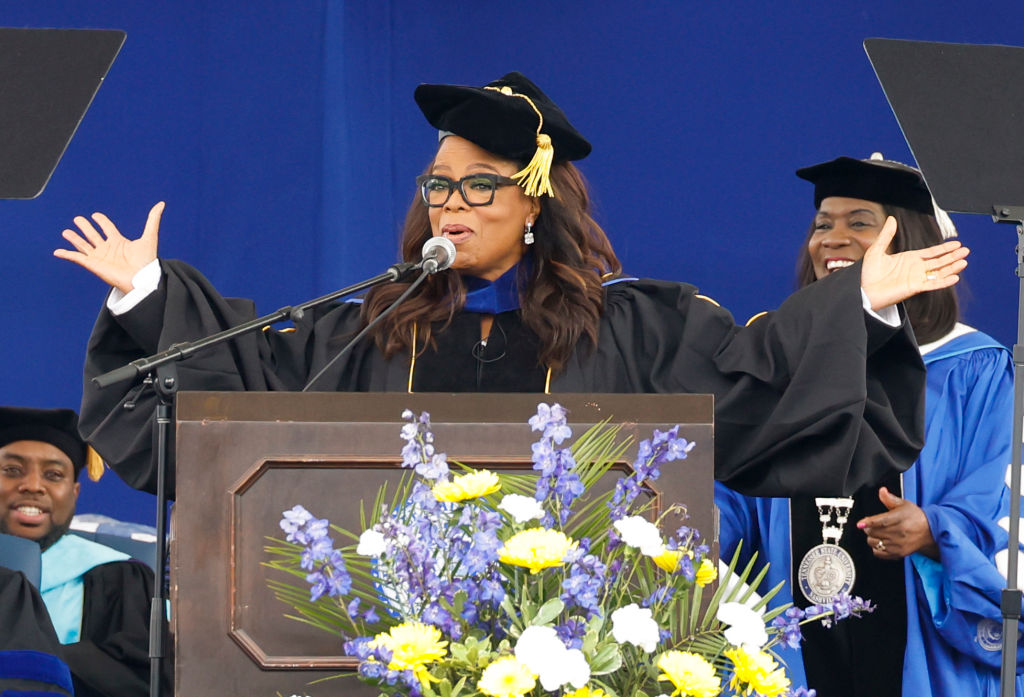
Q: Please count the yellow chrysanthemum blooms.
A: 9